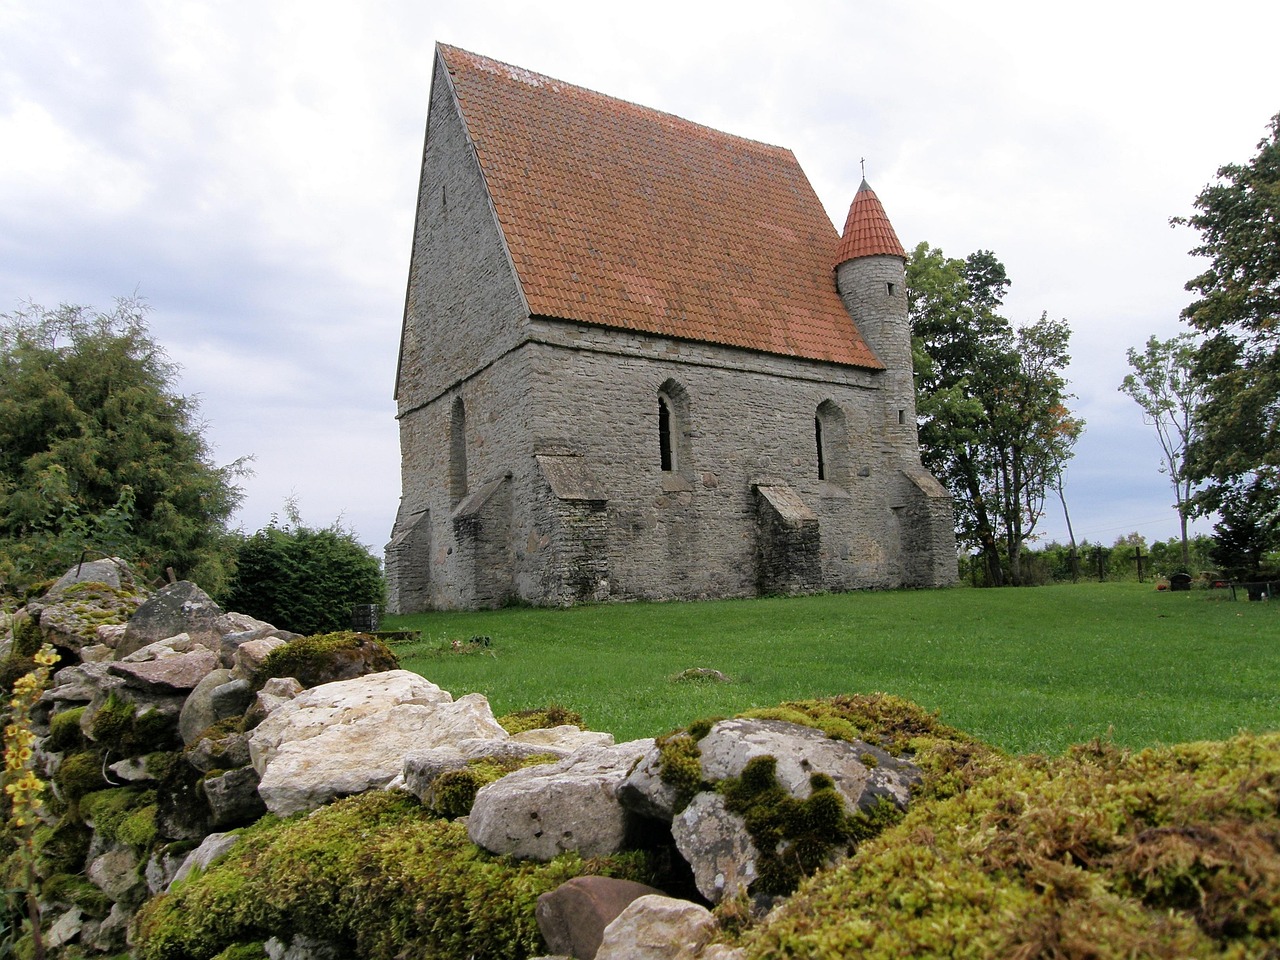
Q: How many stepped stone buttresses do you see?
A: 5